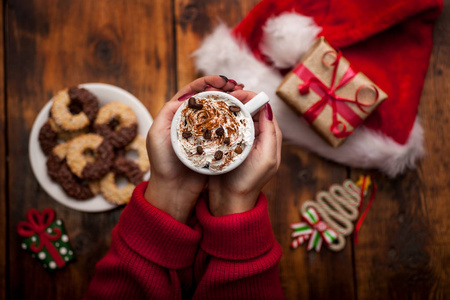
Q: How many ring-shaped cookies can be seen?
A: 8